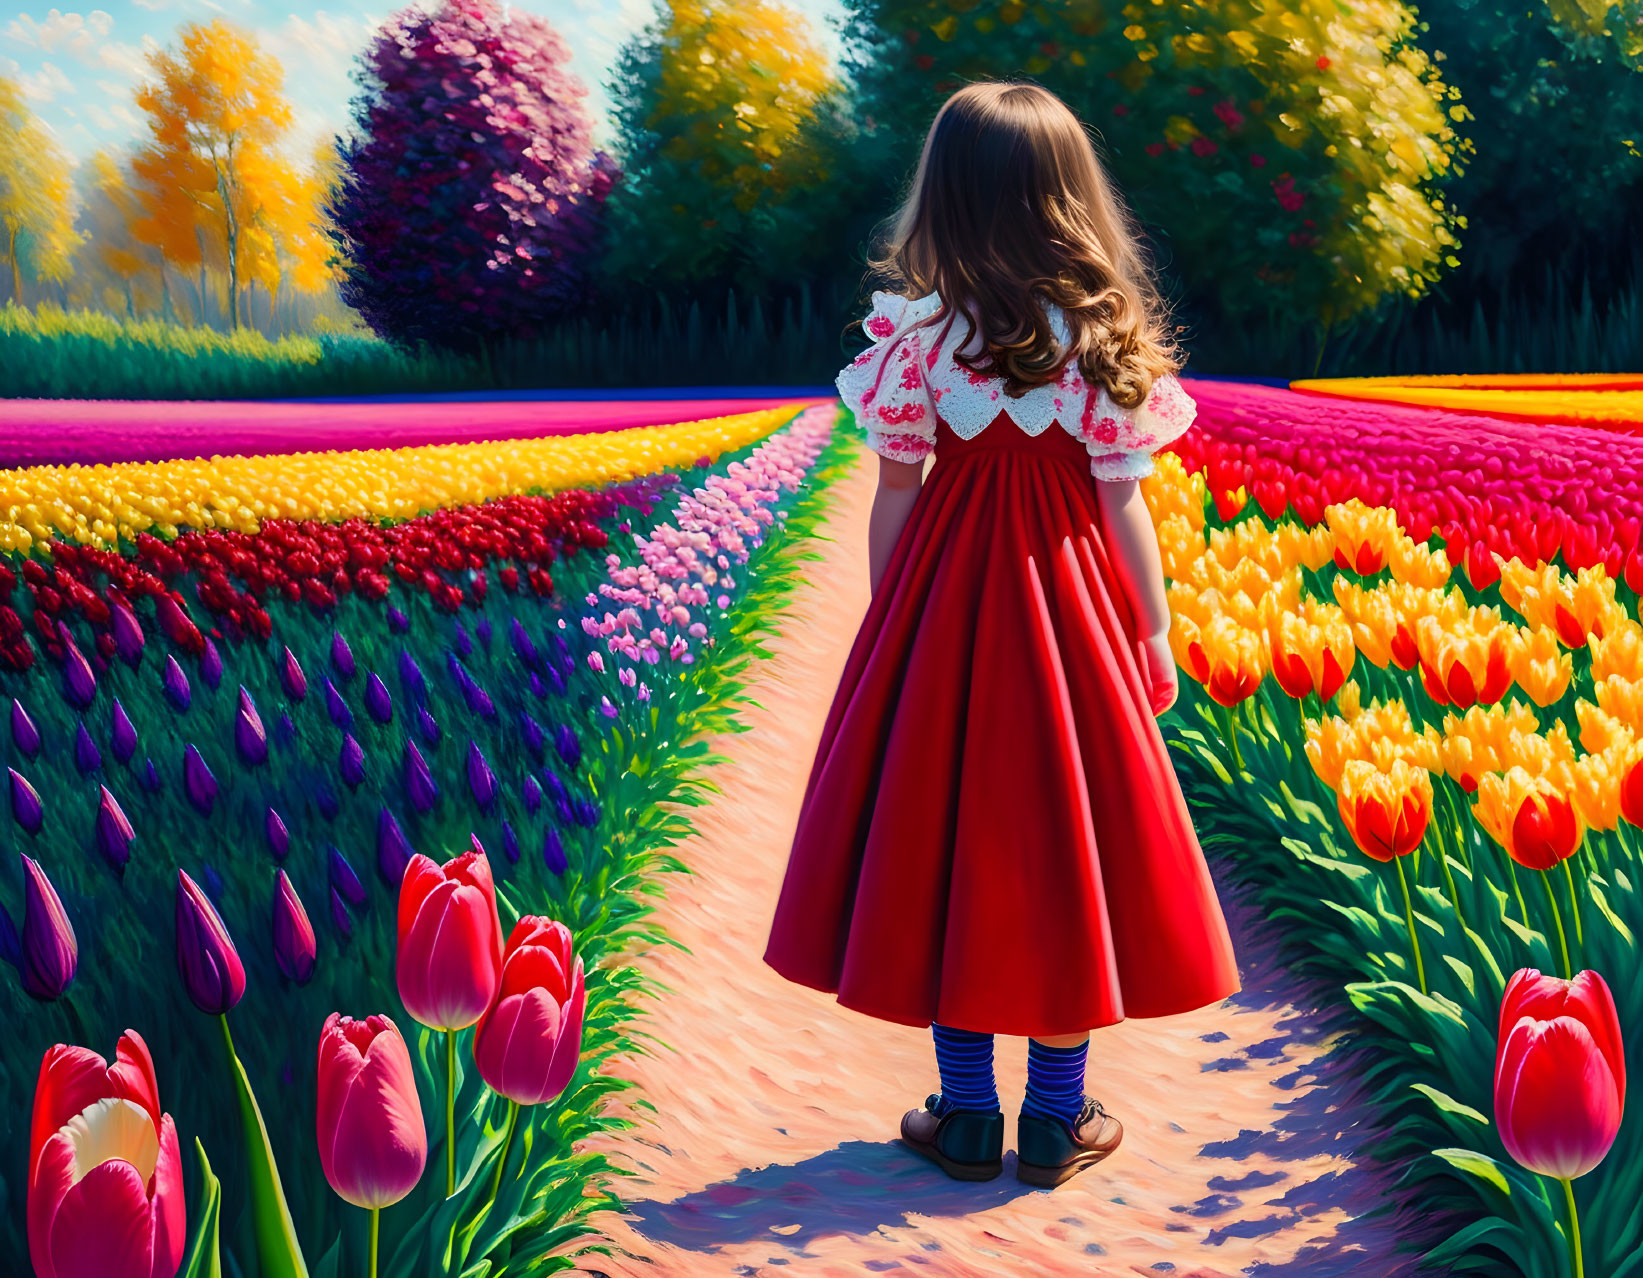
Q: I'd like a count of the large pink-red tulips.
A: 5